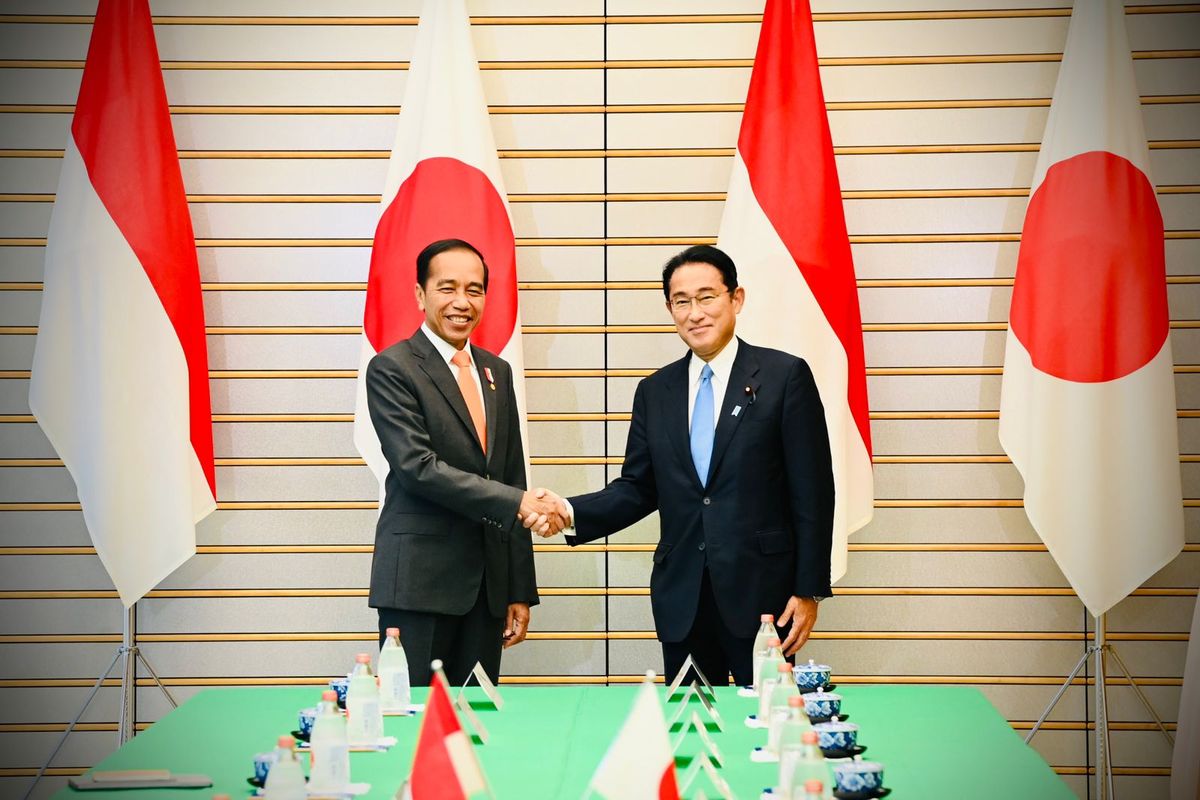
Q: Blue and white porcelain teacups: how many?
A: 7